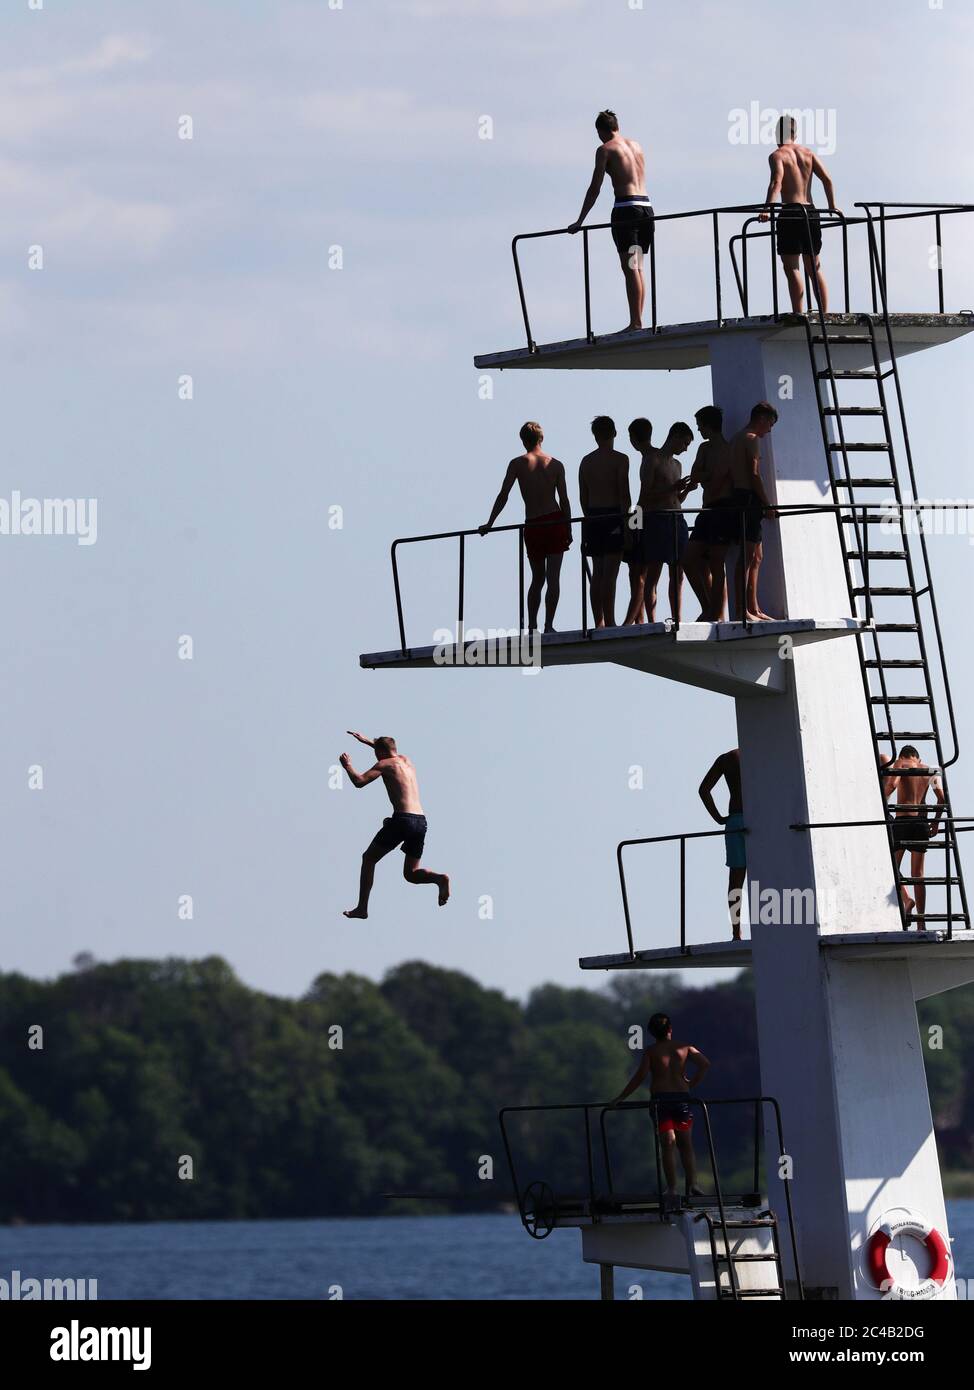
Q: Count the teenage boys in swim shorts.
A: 12